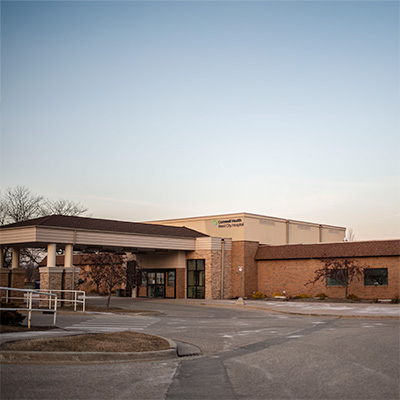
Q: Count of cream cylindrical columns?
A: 4